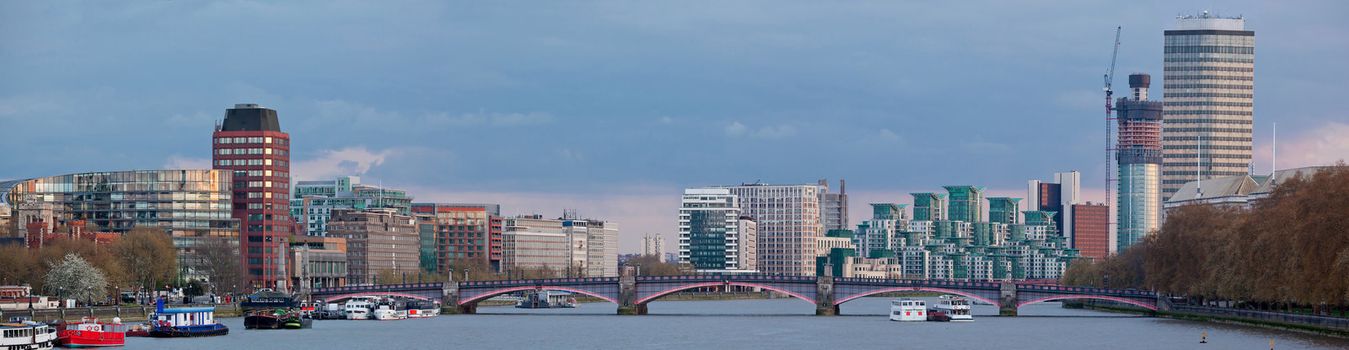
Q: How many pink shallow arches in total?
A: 5